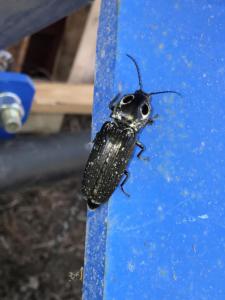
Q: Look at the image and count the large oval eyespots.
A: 2